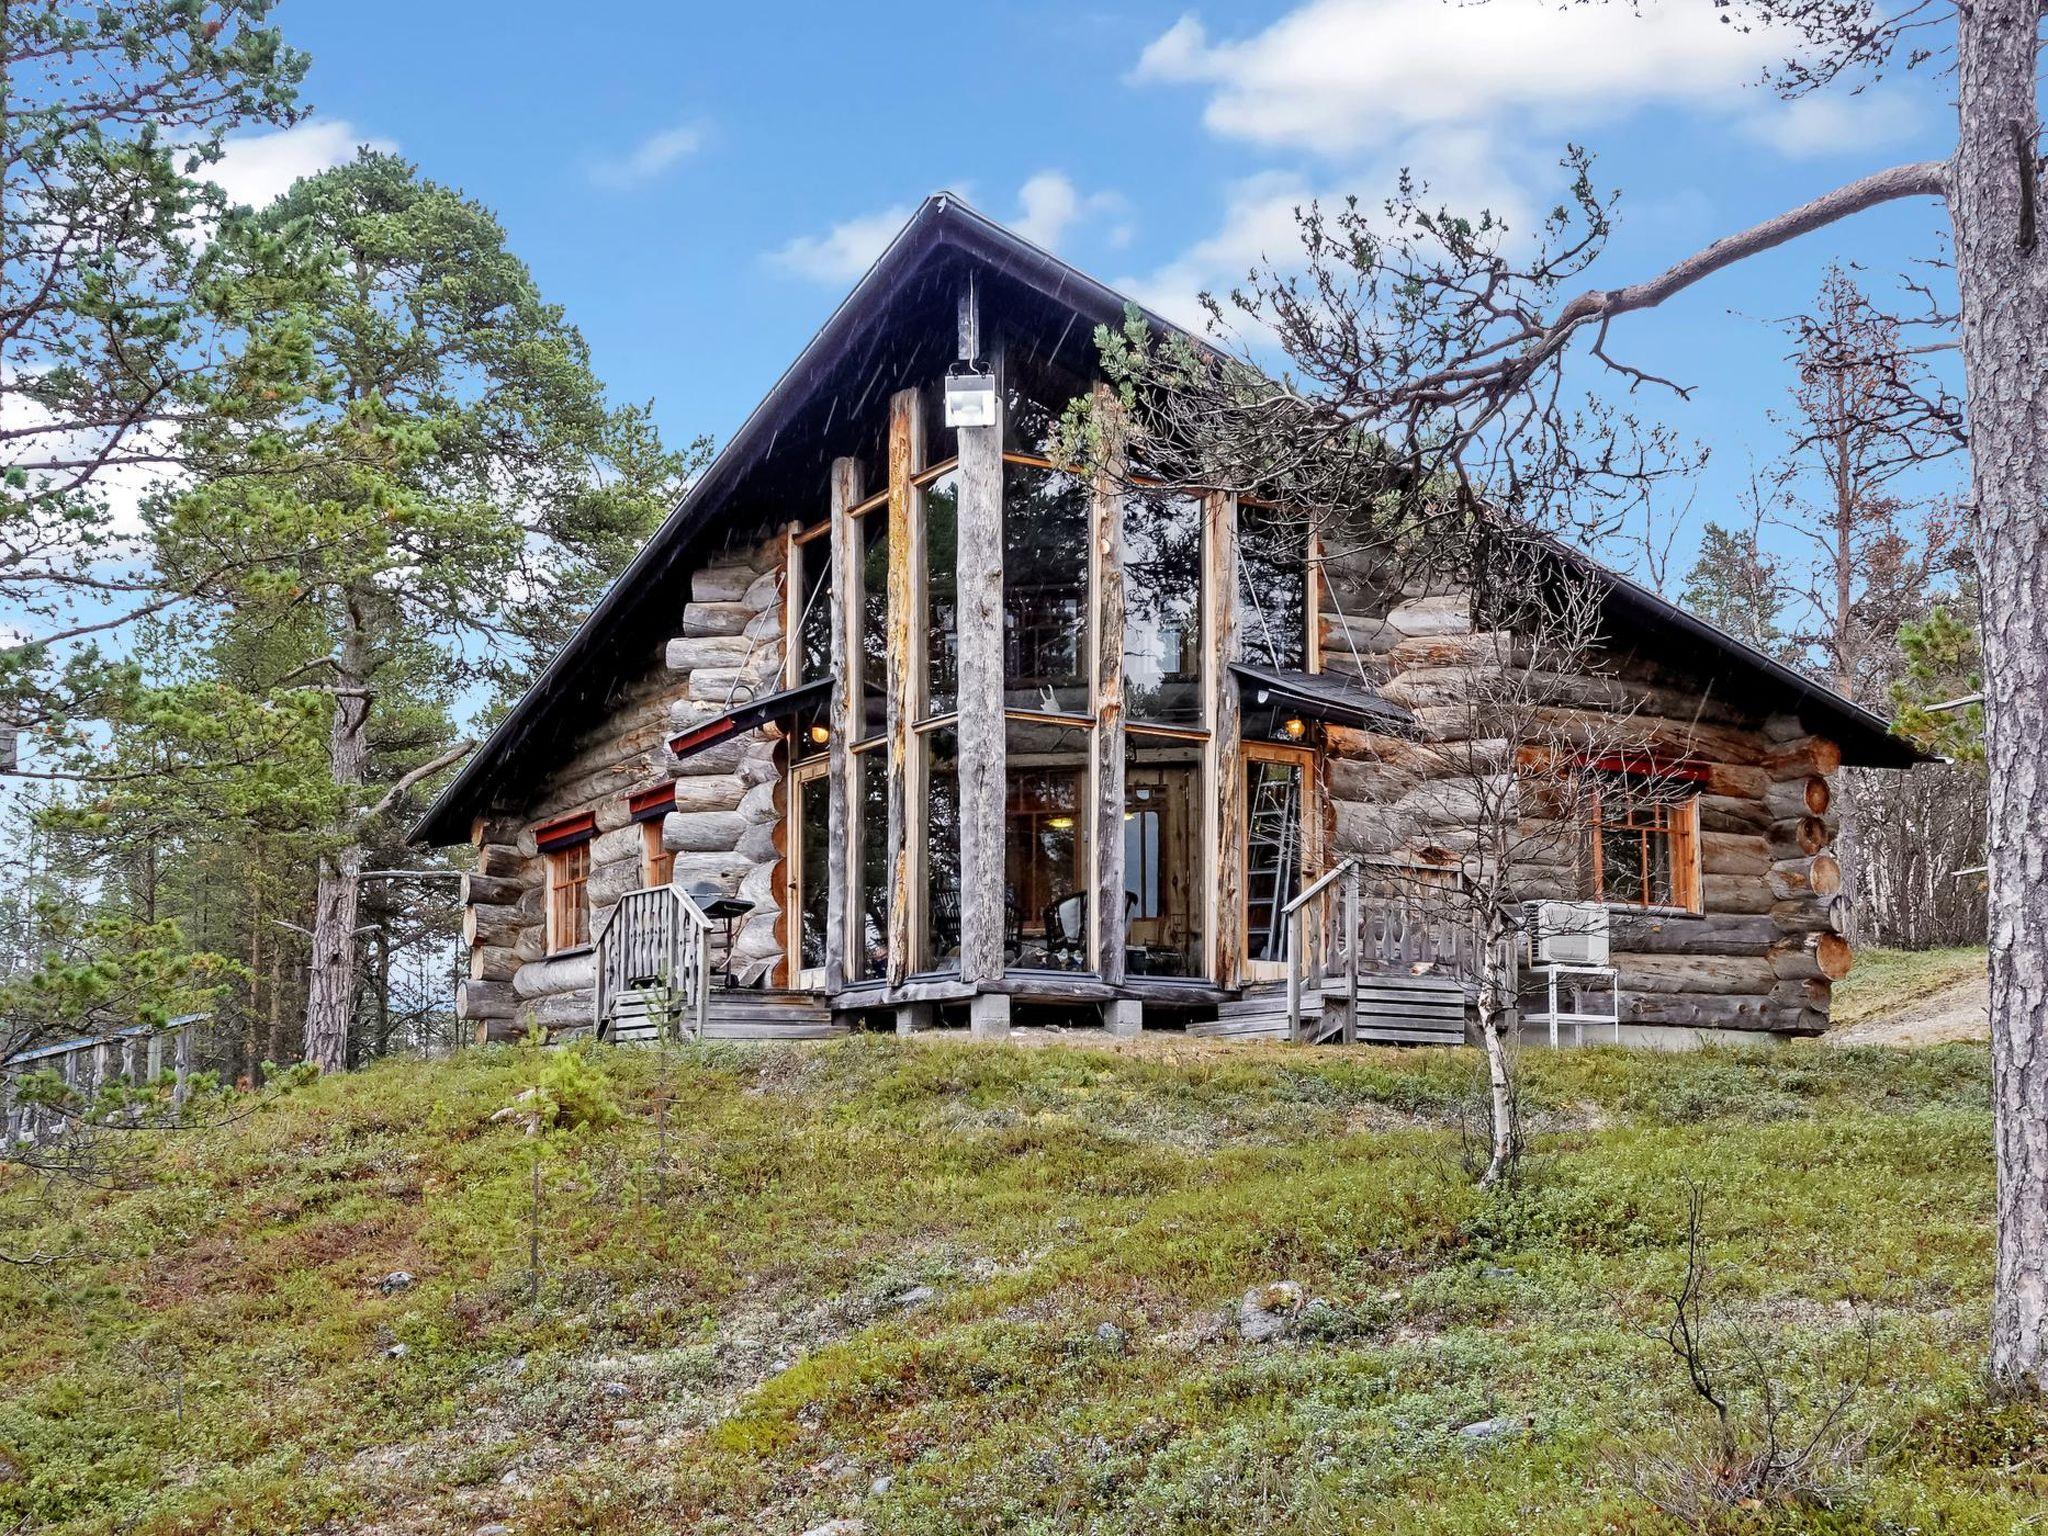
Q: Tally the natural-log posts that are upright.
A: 5